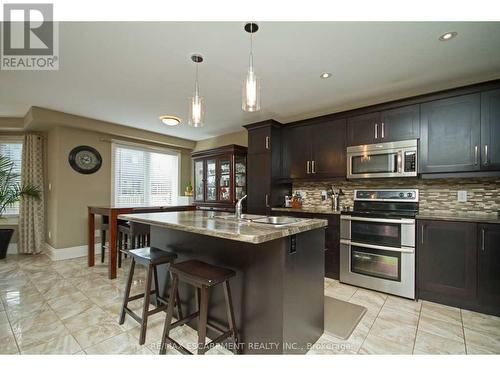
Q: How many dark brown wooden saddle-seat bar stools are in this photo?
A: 2